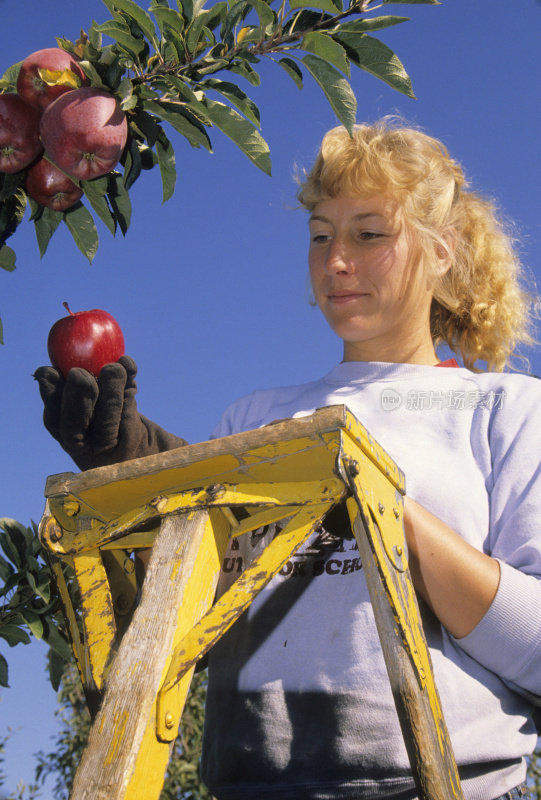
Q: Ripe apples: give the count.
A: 5